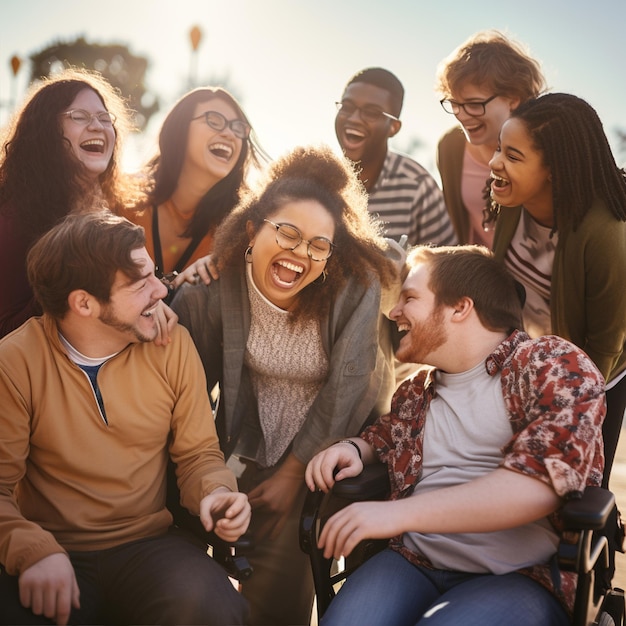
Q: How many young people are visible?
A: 8